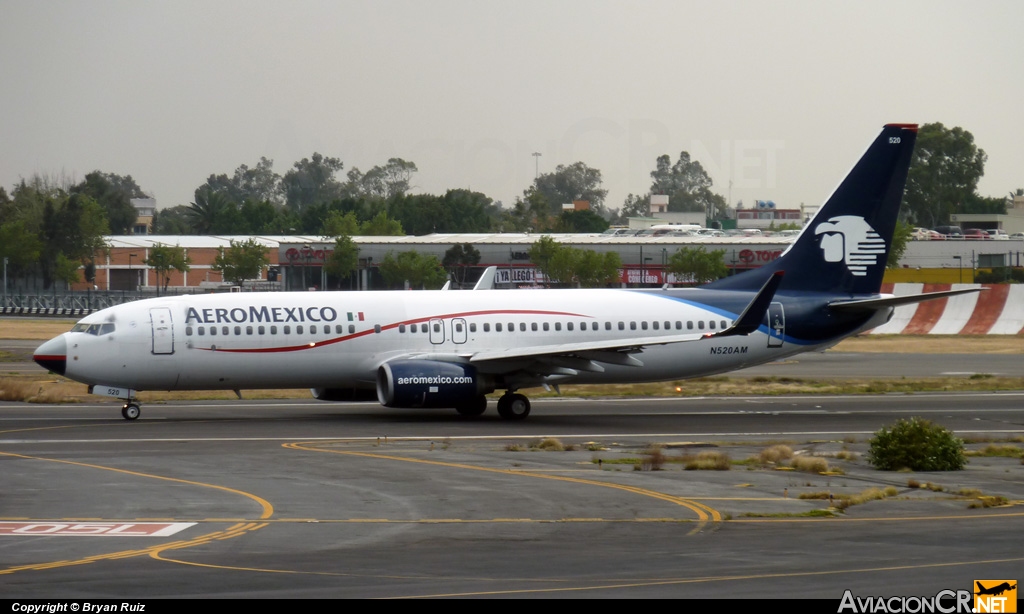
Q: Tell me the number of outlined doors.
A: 4